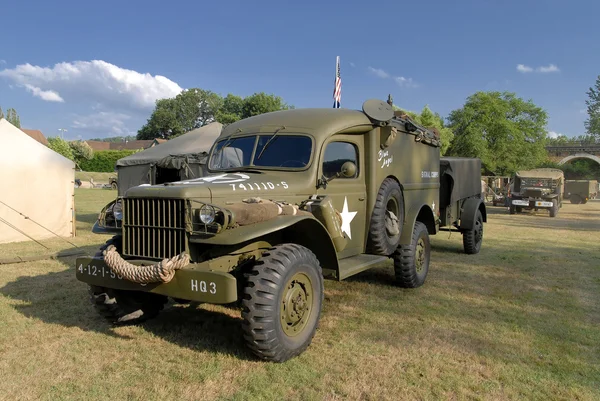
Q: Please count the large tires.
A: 5